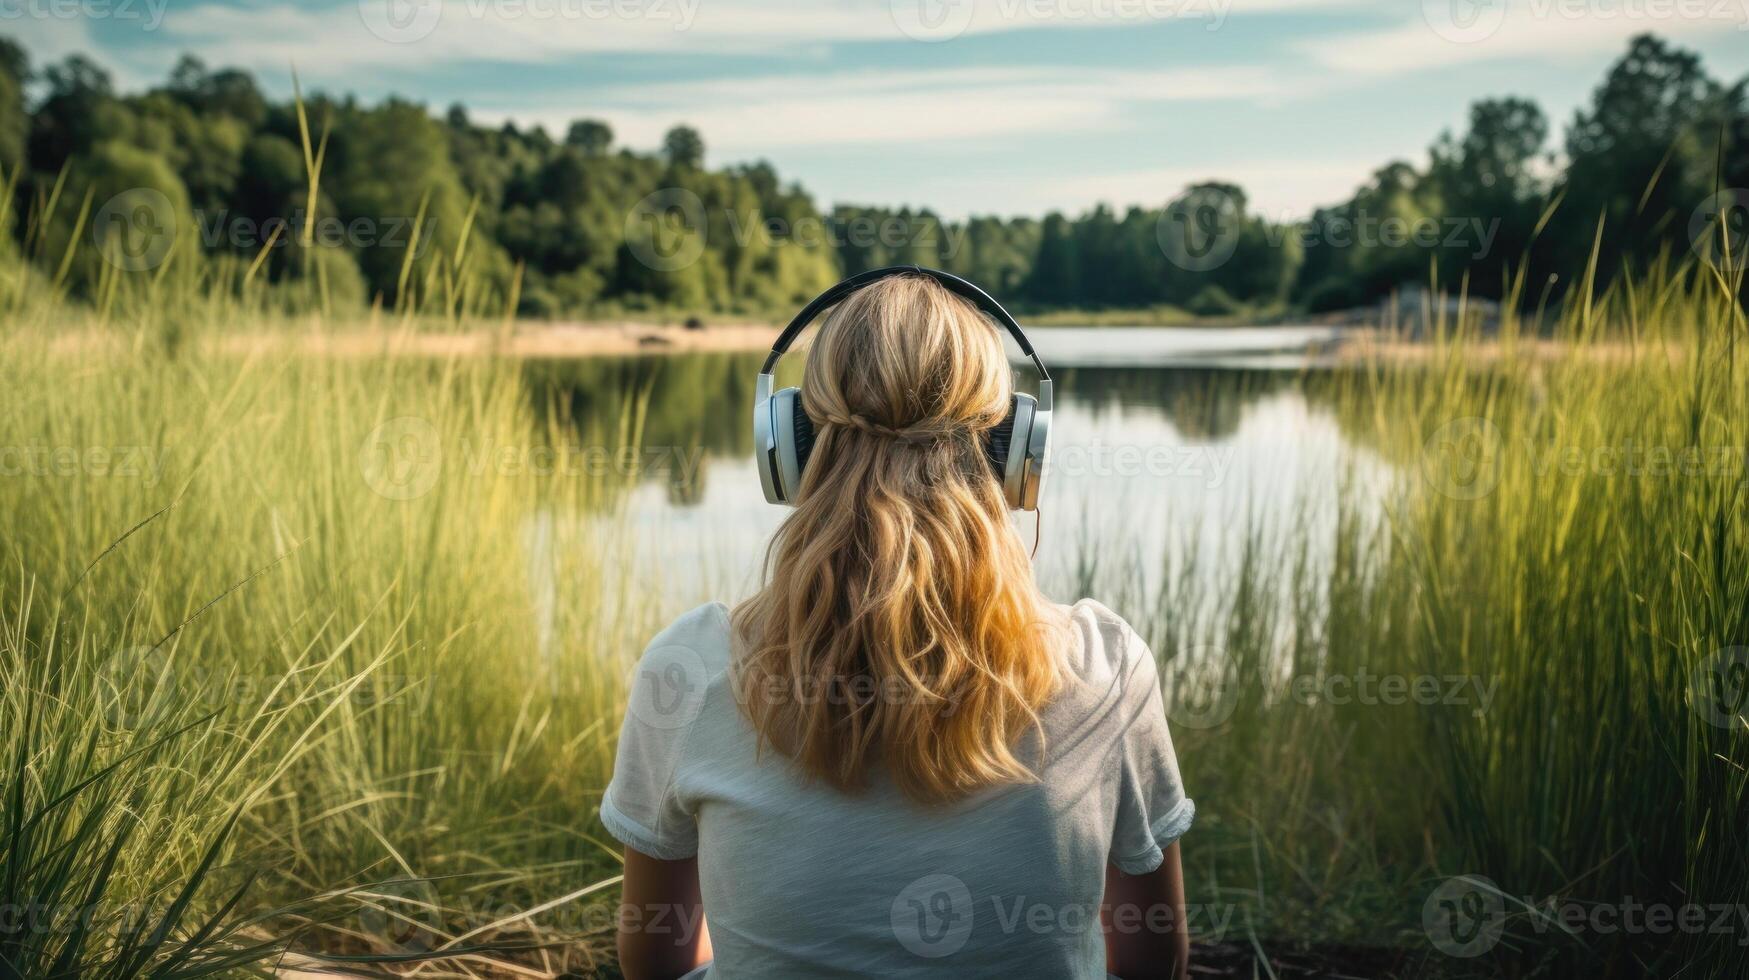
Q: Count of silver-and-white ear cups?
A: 2